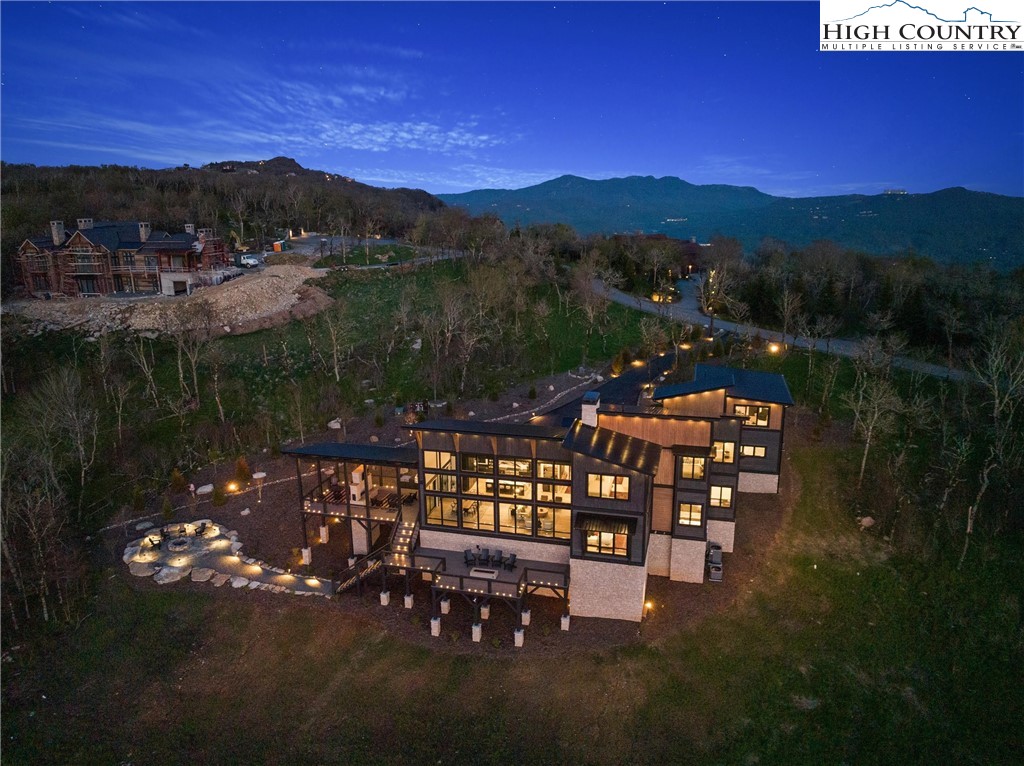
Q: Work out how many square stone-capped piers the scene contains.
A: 13